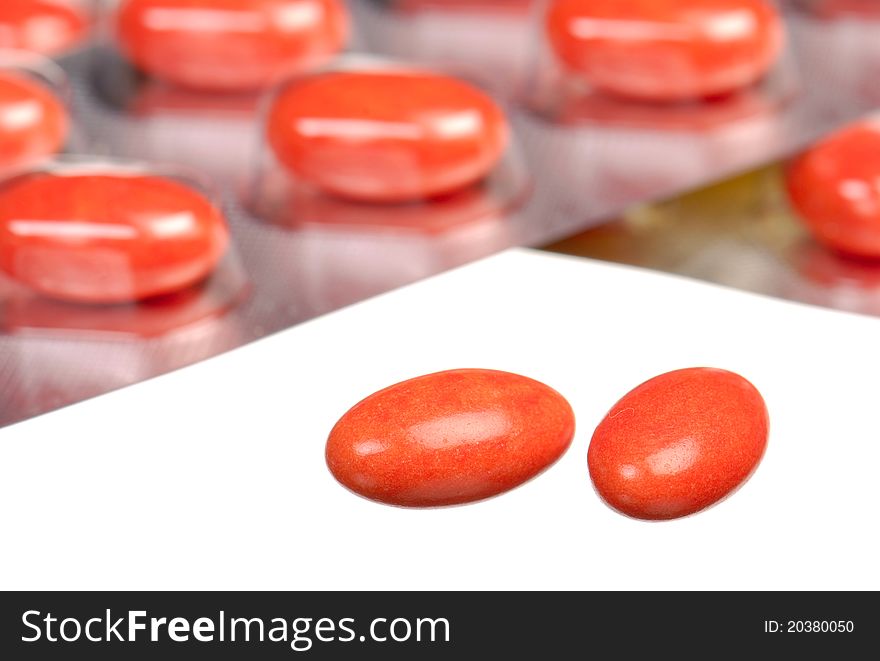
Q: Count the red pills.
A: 9